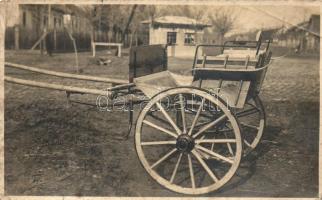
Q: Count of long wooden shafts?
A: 2